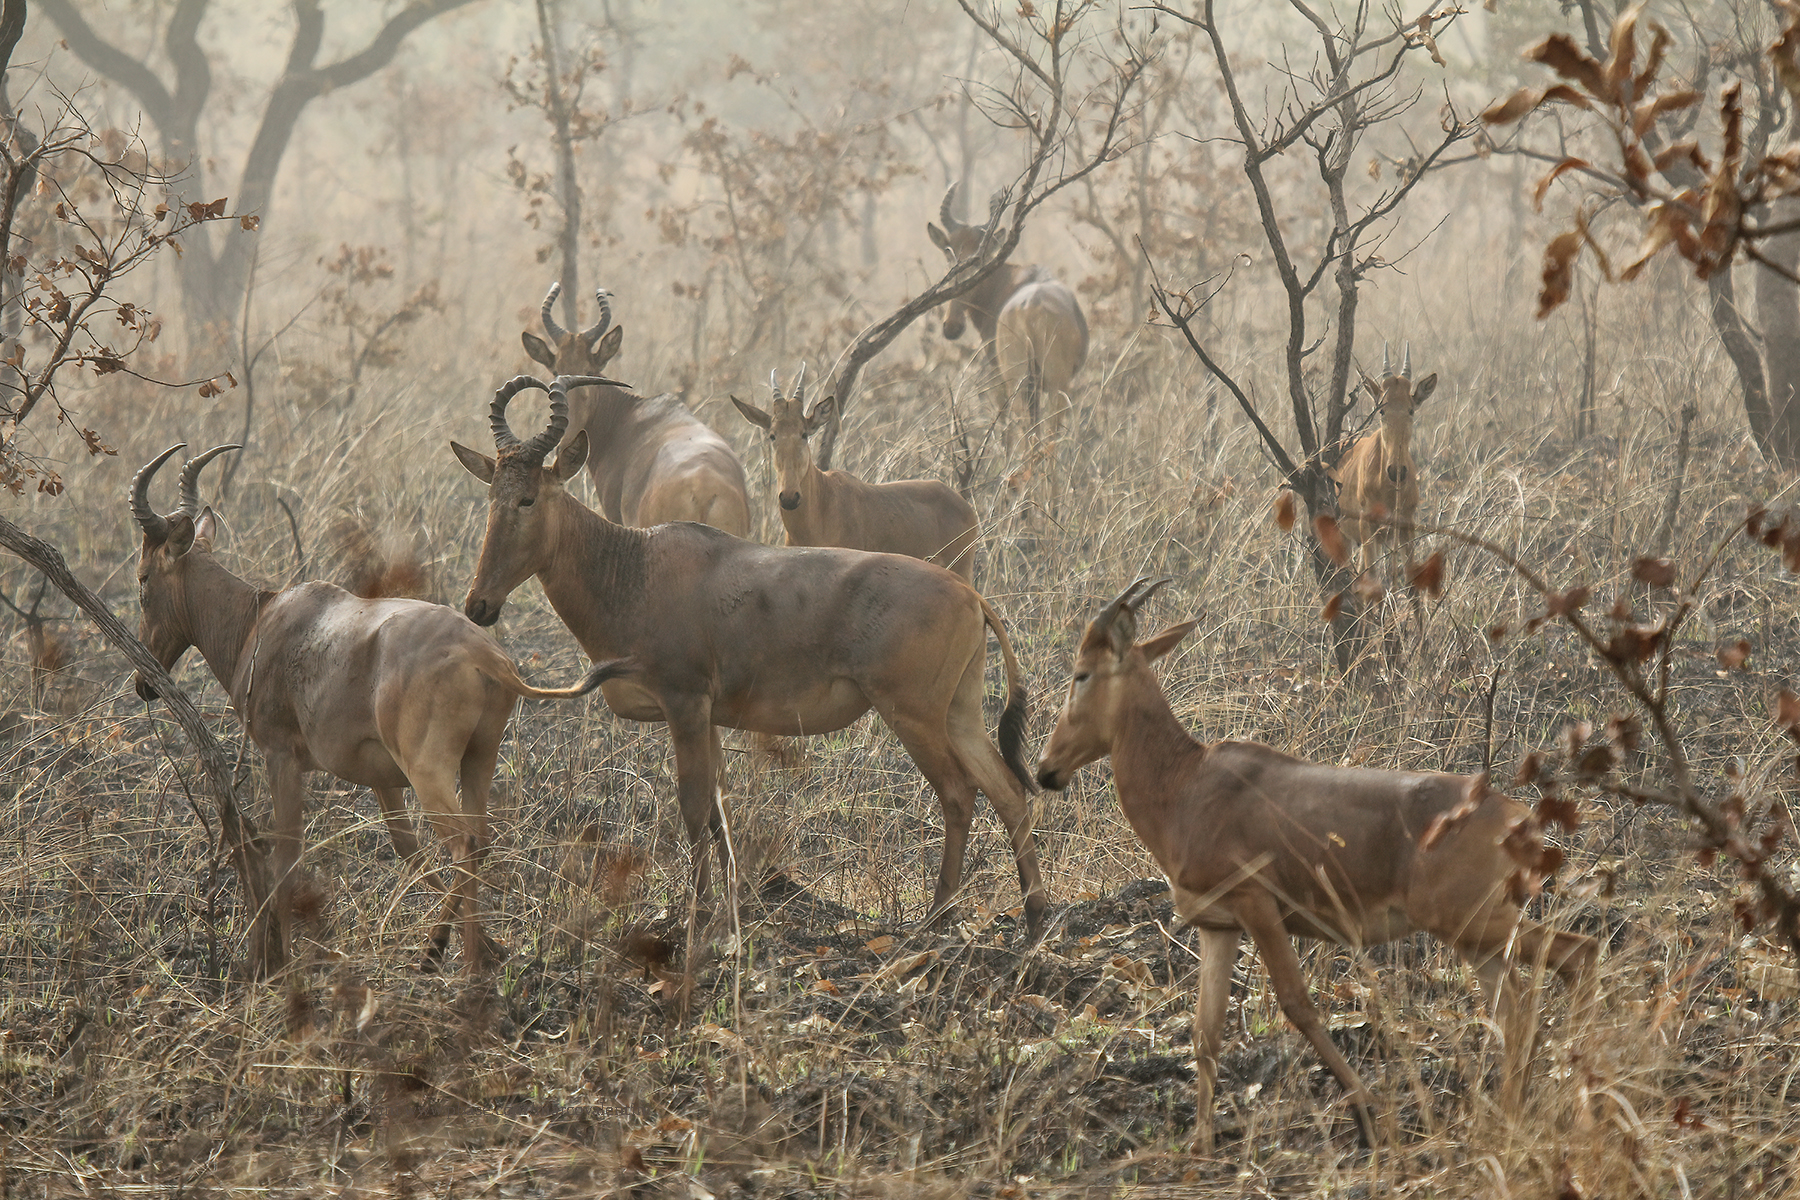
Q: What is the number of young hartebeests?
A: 3